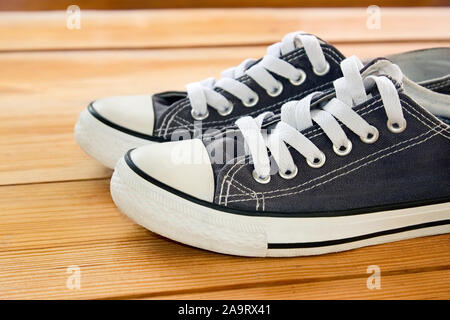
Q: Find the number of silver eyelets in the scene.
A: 12